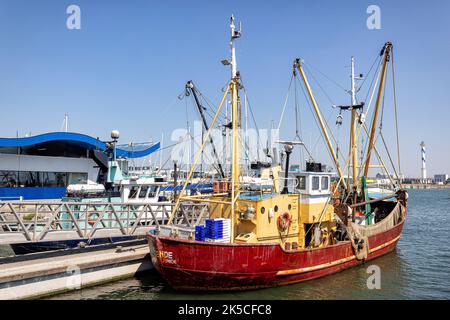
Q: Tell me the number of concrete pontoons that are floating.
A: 1